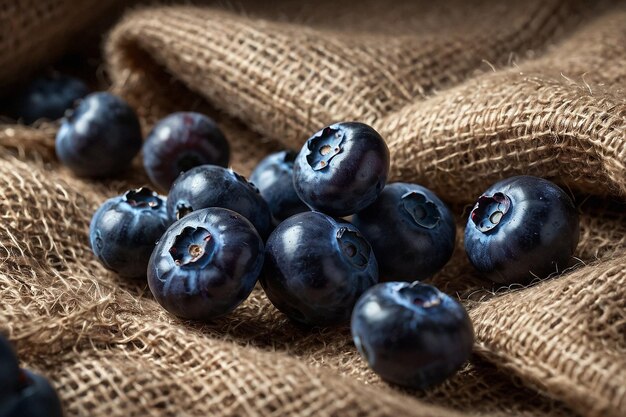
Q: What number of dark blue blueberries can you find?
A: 14